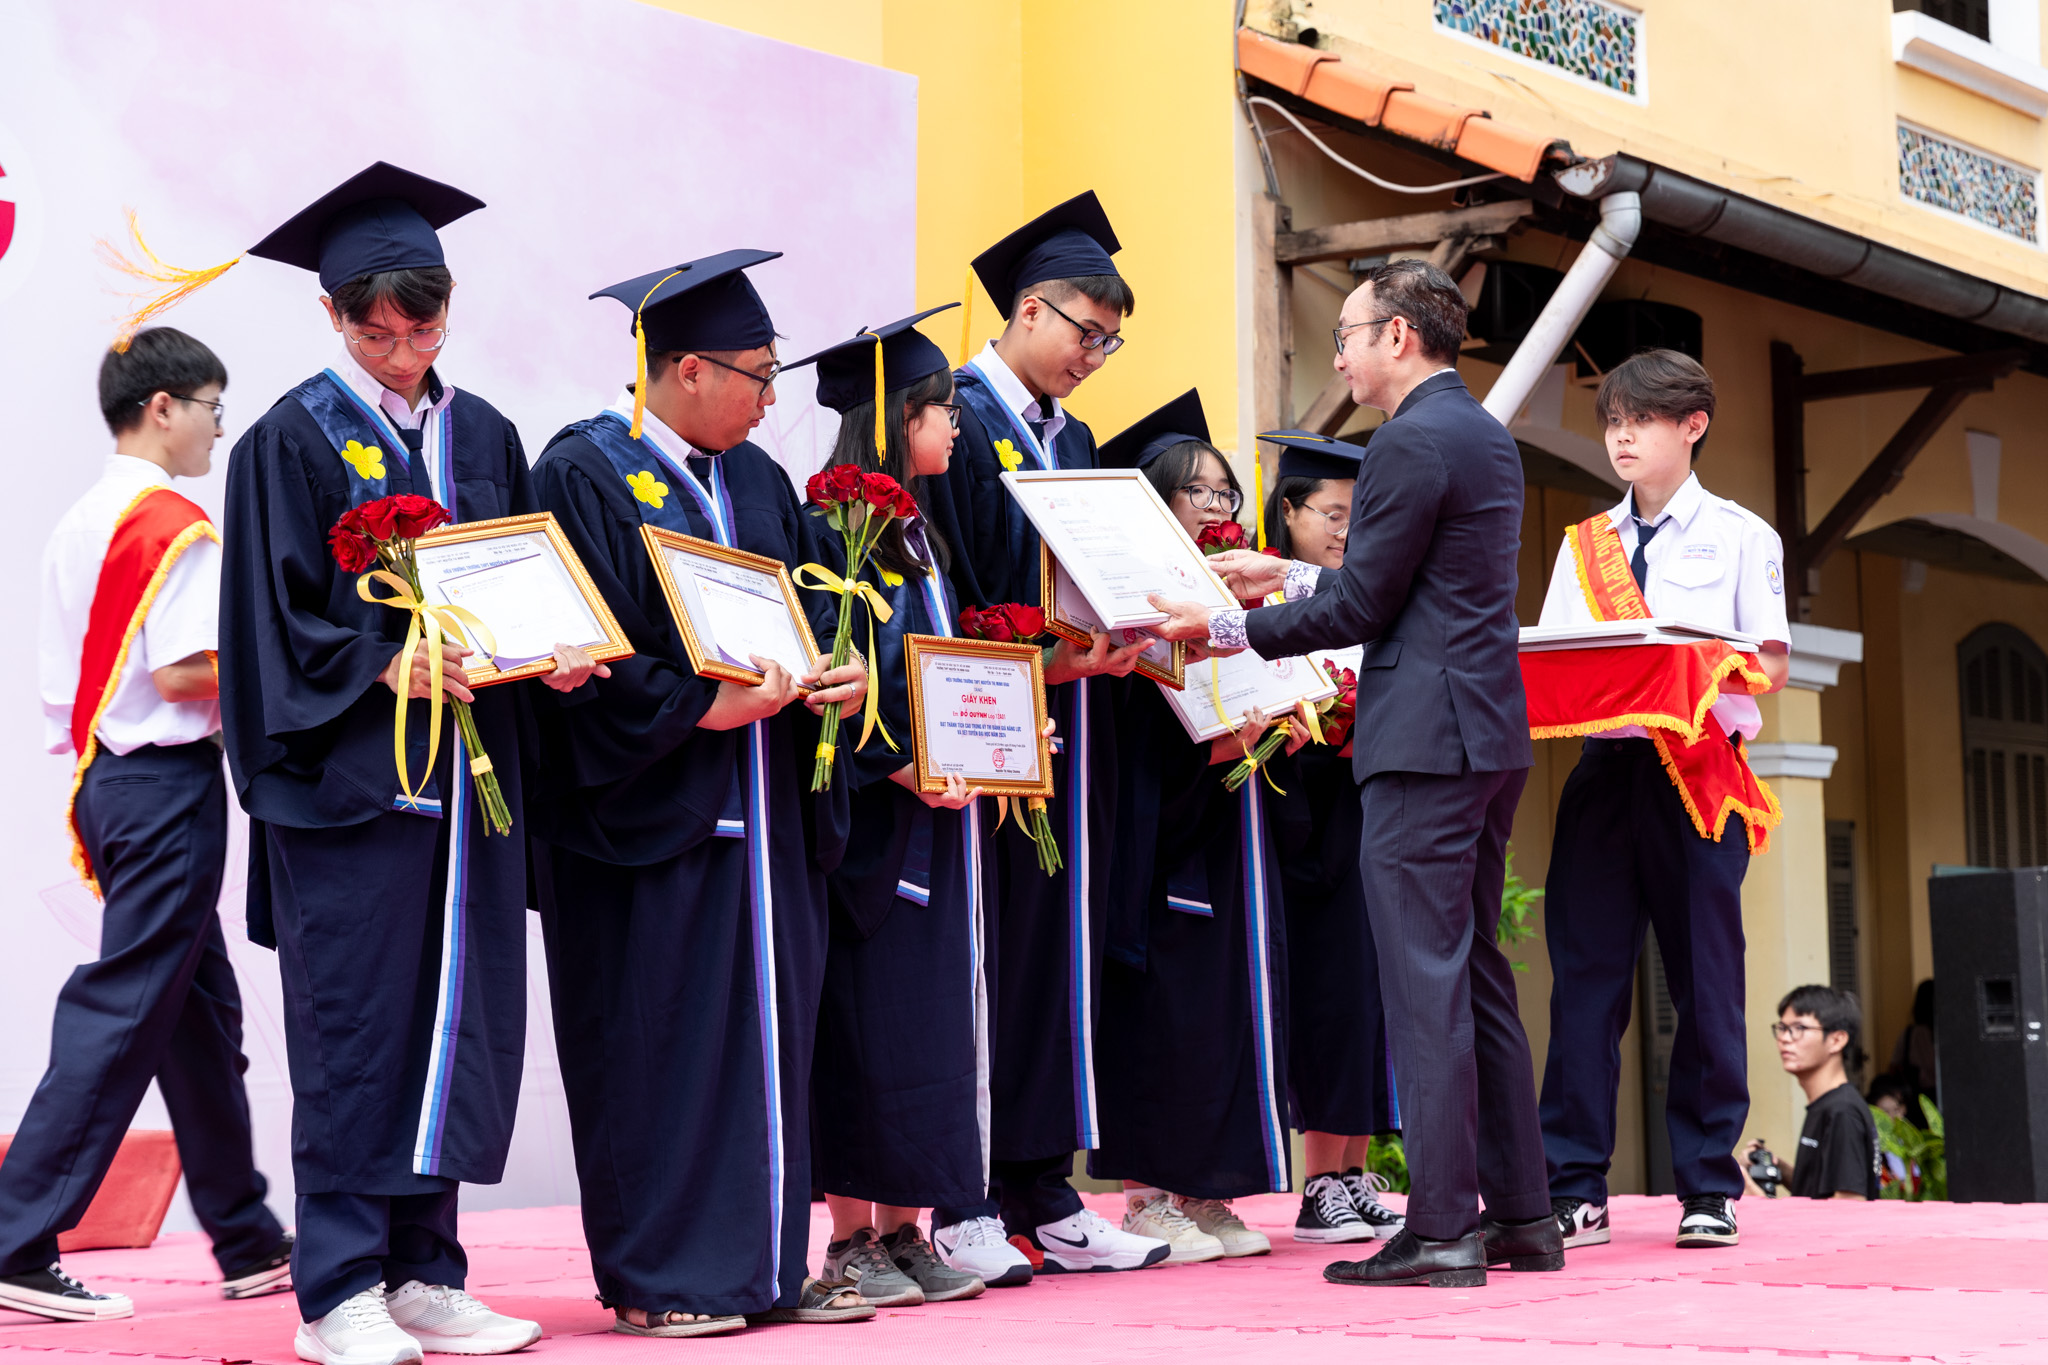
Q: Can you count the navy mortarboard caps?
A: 6